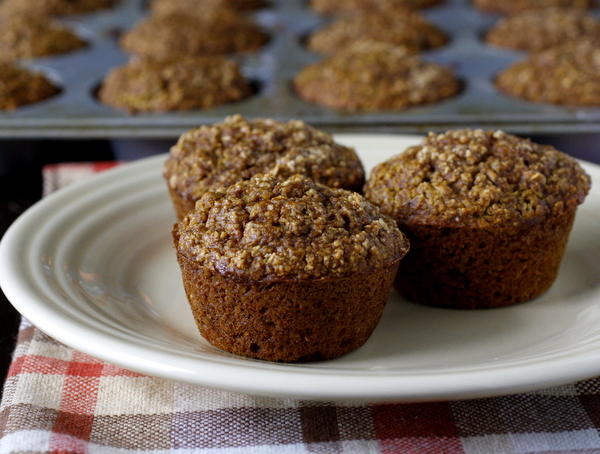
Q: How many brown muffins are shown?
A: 15